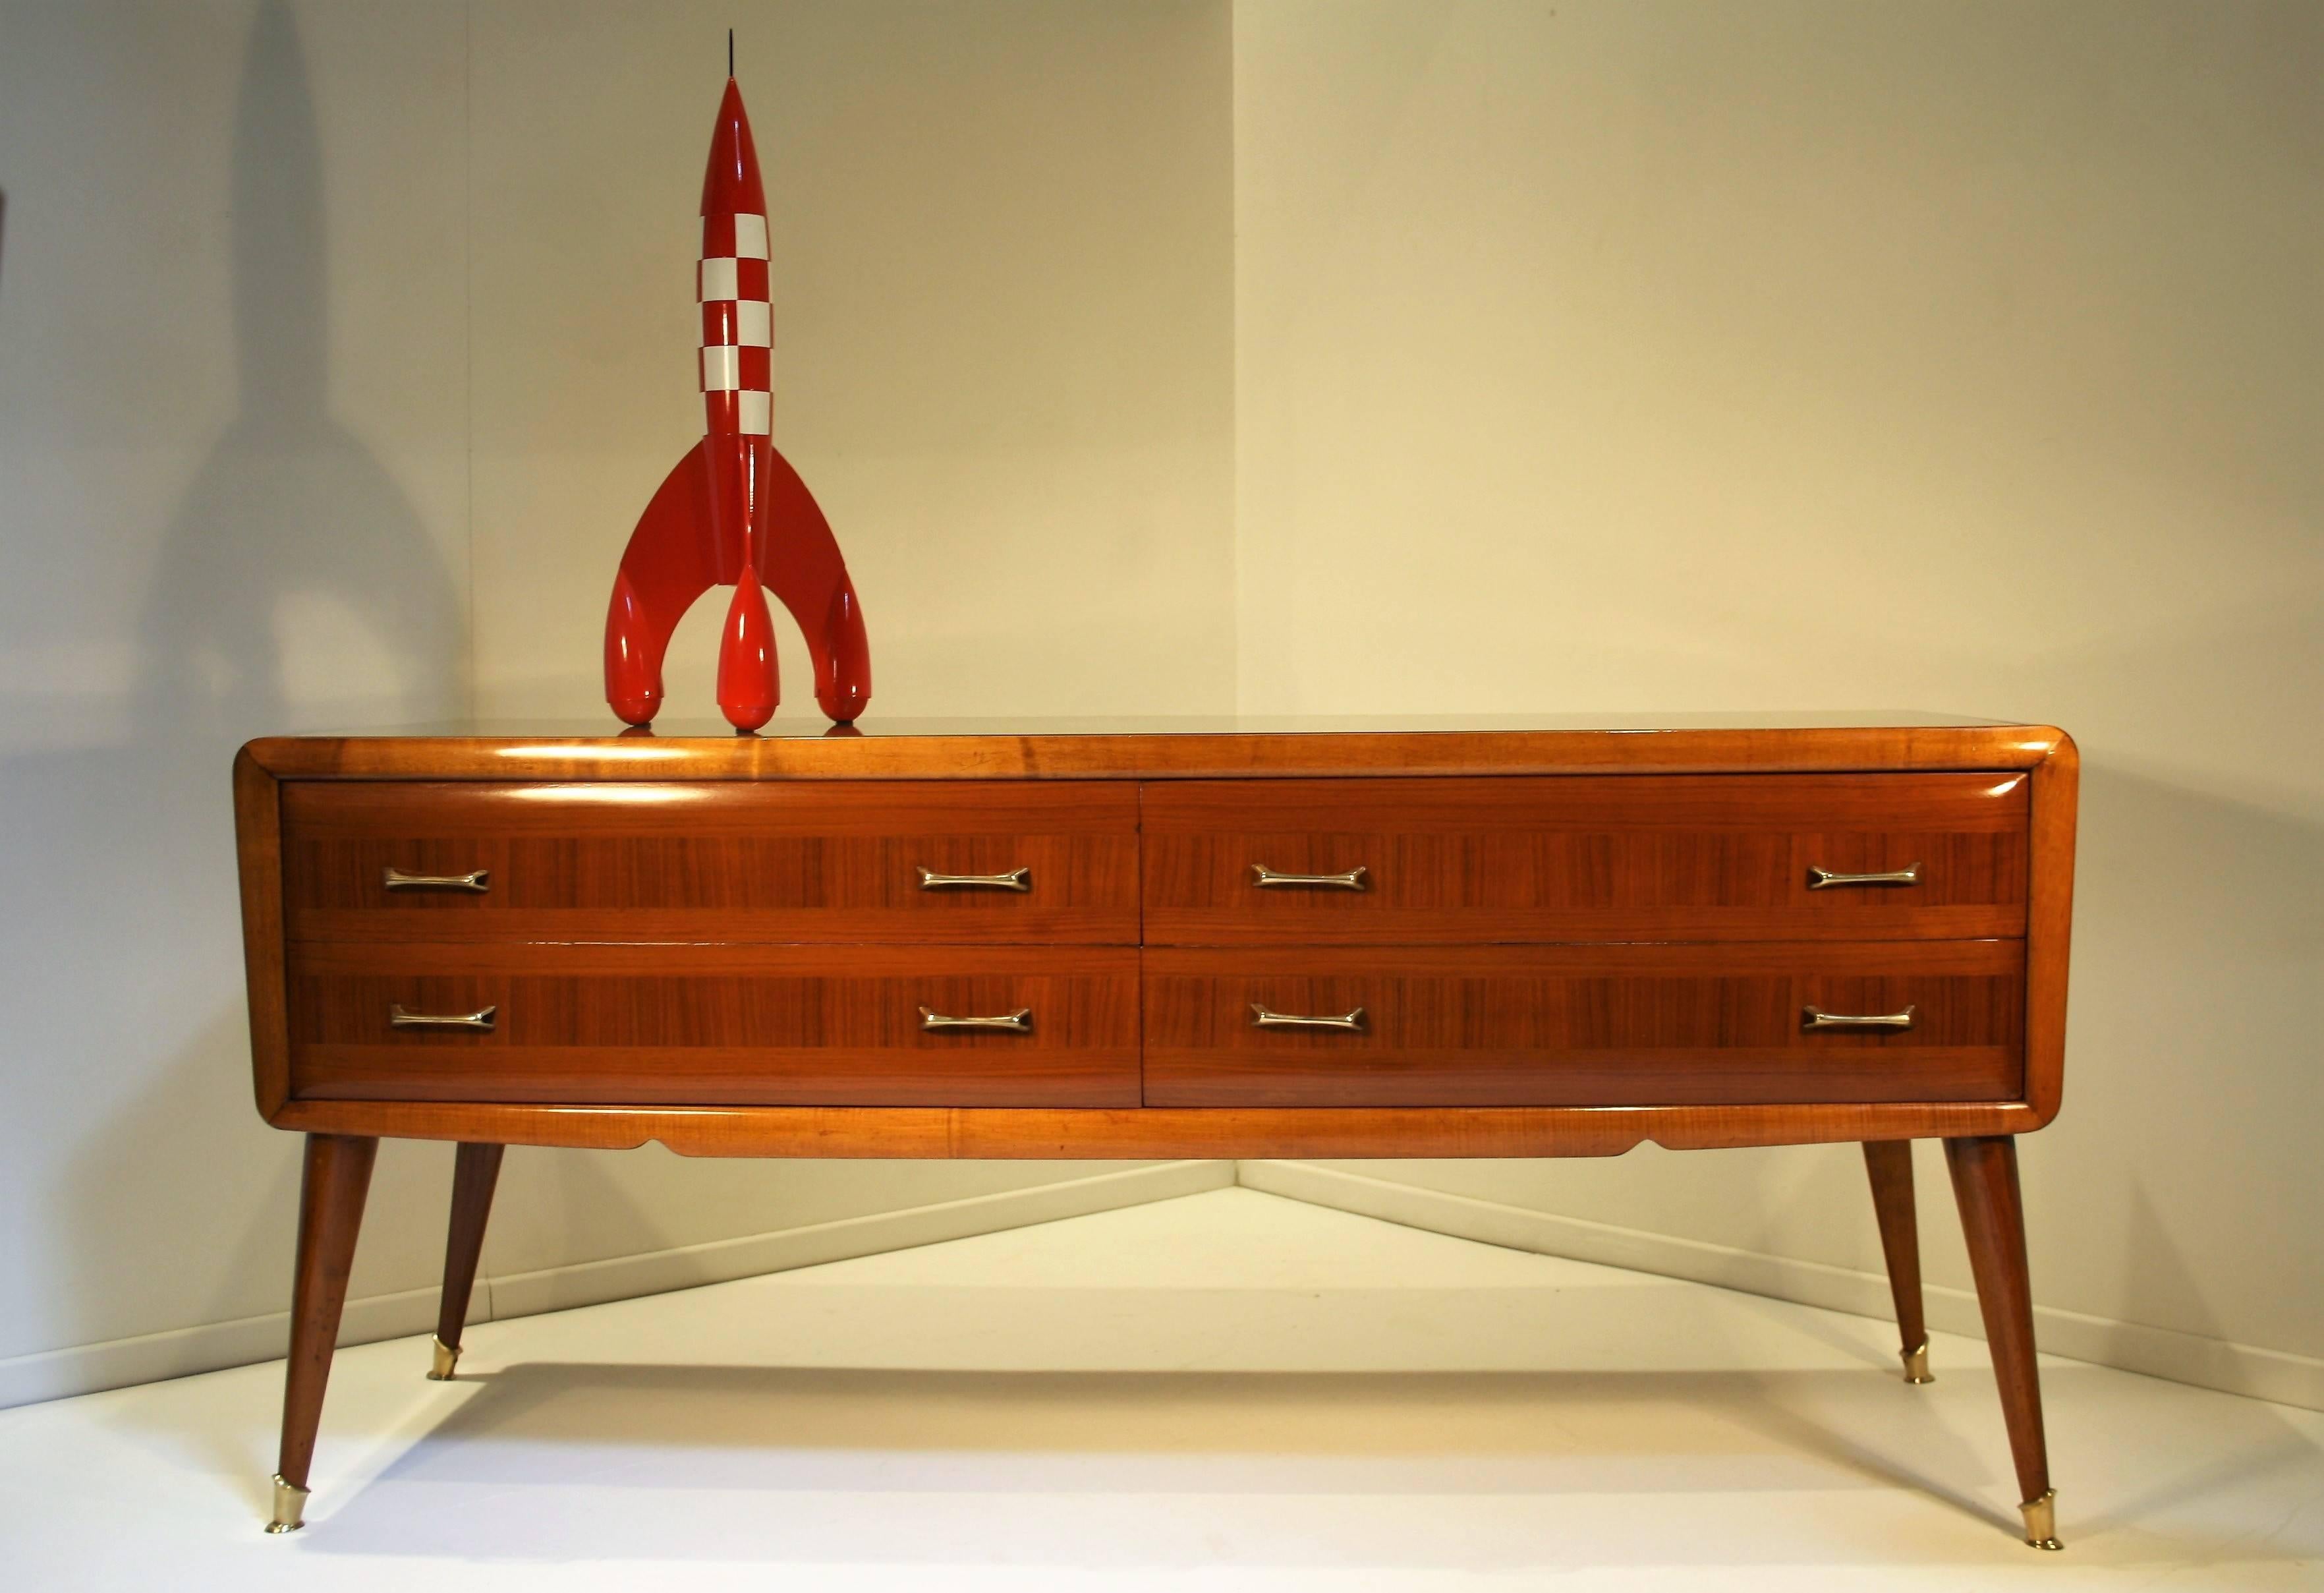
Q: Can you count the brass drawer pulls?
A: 8